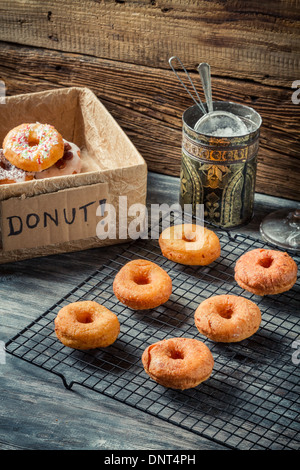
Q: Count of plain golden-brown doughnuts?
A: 6